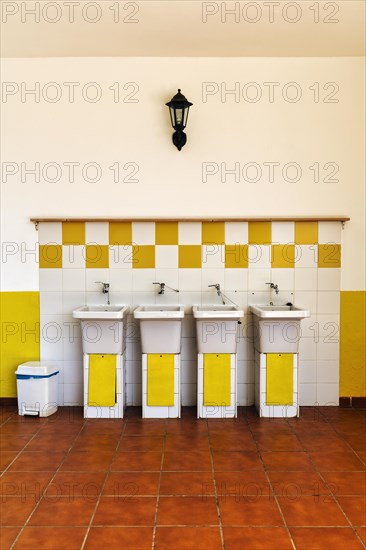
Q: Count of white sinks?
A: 4